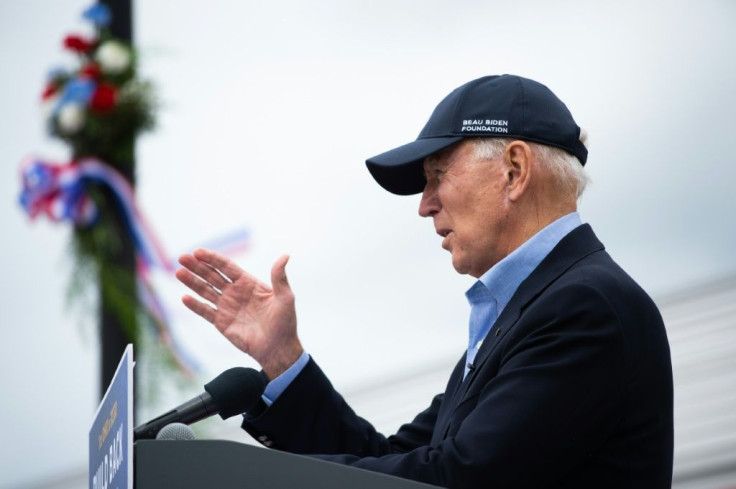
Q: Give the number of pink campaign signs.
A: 0